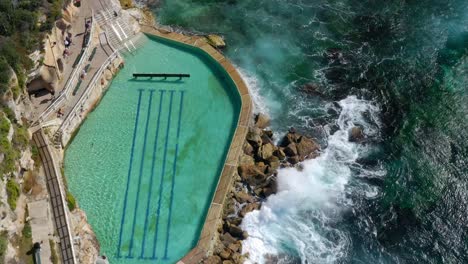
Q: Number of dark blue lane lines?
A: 5